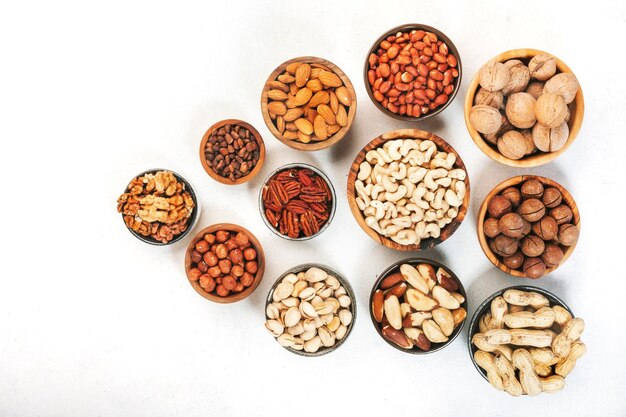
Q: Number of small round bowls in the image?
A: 12